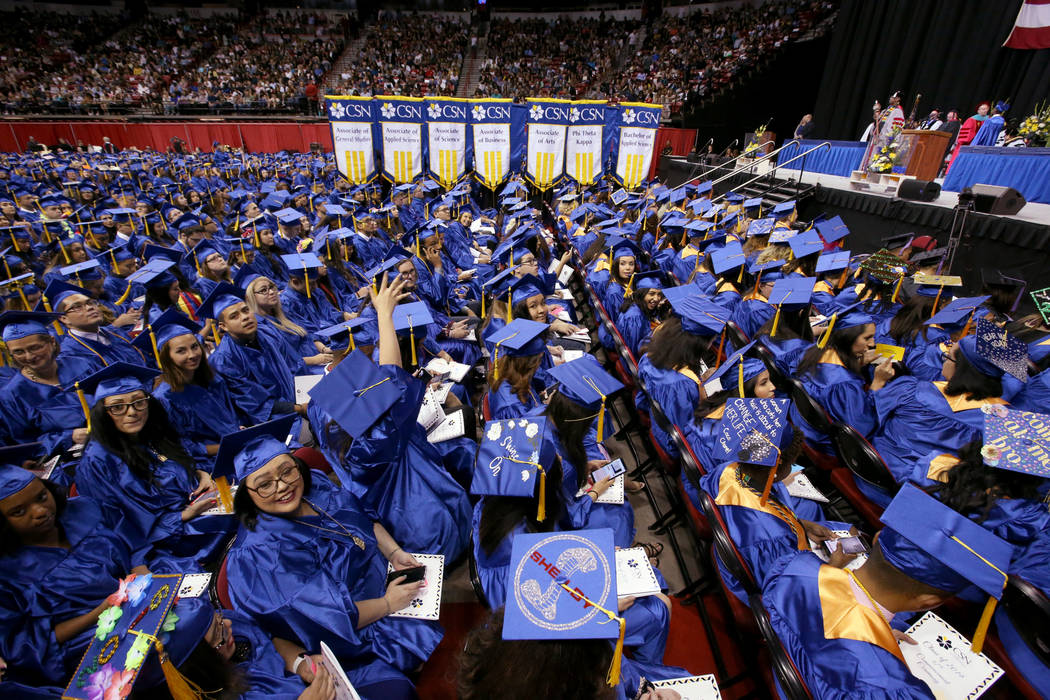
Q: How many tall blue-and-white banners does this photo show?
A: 7